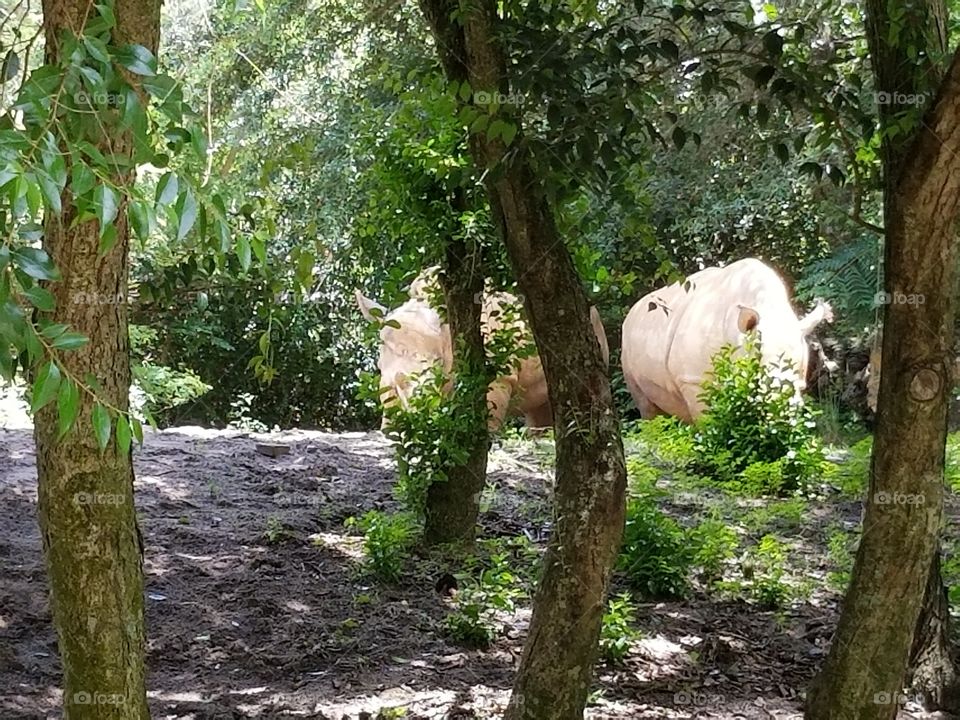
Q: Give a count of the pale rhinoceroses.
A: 2